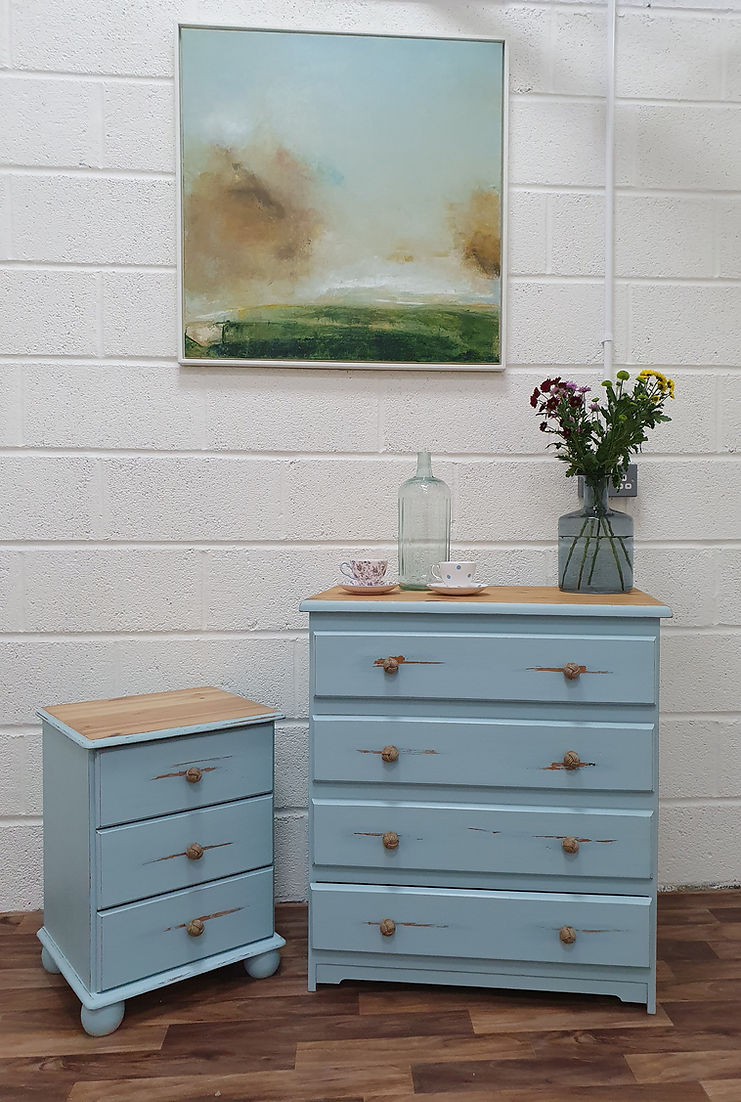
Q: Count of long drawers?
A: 4